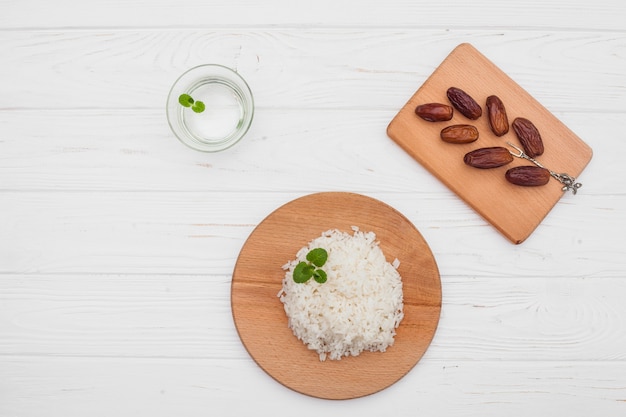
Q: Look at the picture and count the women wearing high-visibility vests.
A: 0